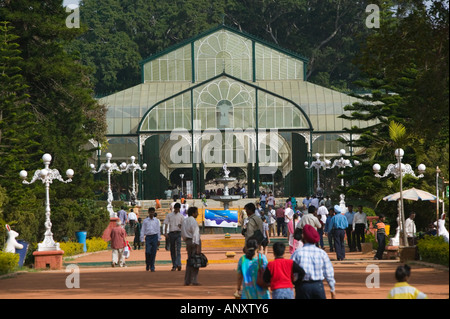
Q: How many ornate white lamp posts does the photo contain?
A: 6